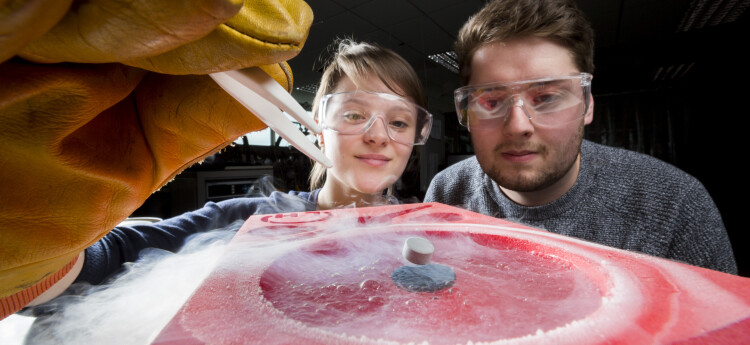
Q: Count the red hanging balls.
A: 0